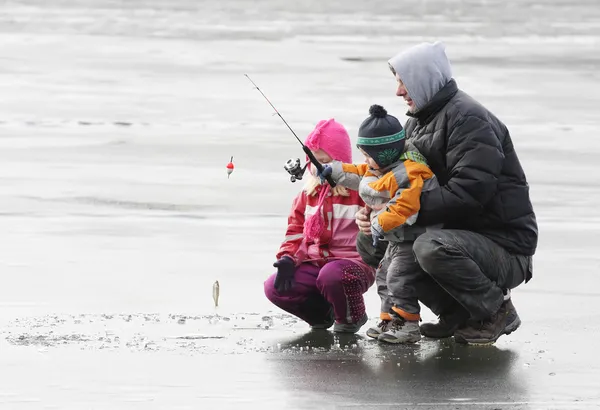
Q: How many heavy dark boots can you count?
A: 2